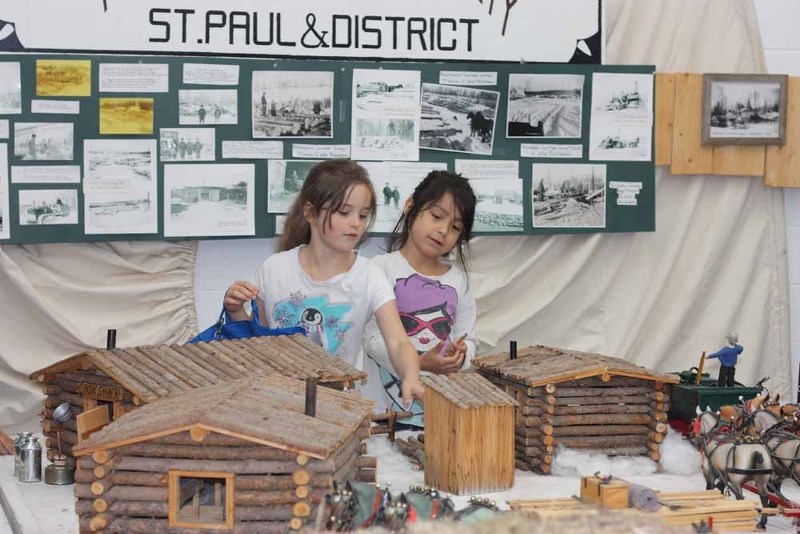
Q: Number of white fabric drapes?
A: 2